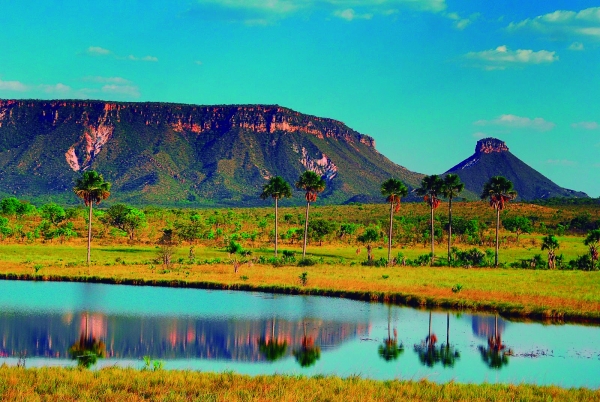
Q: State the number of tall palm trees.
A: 7